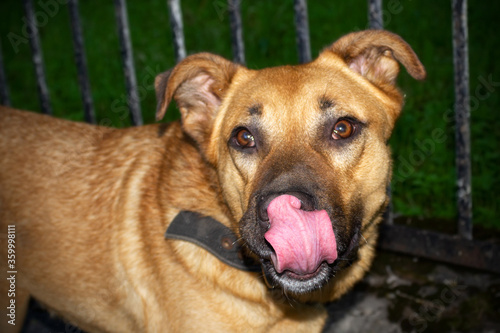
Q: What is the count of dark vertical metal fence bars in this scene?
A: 9